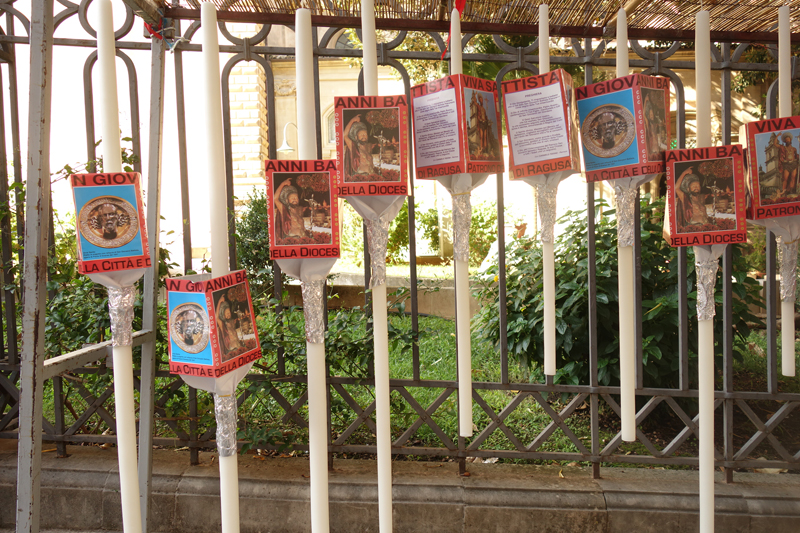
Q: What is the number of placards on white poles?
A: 9